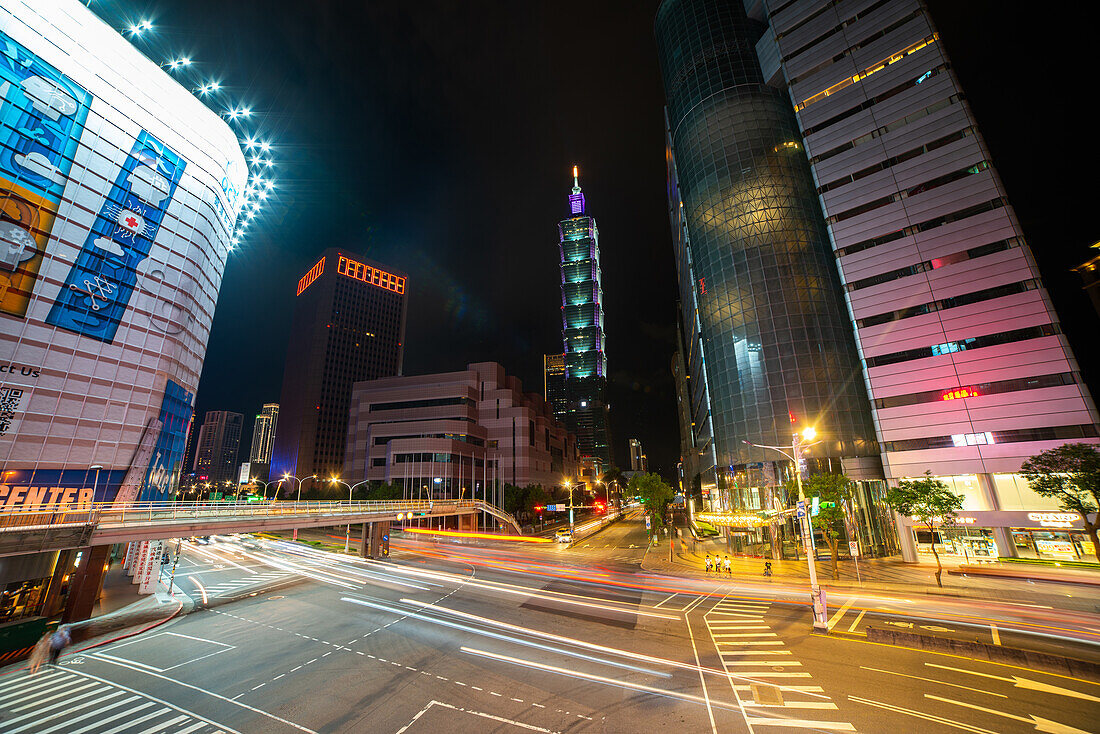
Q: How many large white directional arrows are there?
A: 2